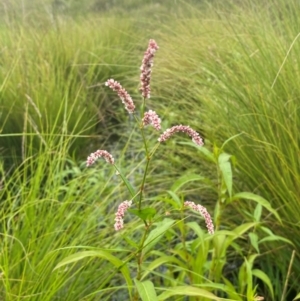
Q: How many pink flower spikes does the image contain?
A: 7